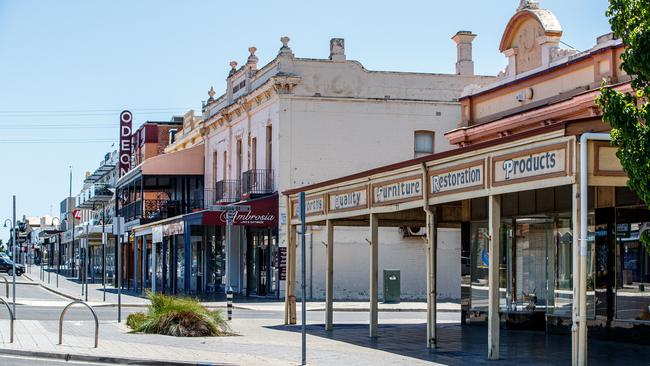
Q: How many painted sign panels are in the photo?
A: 5